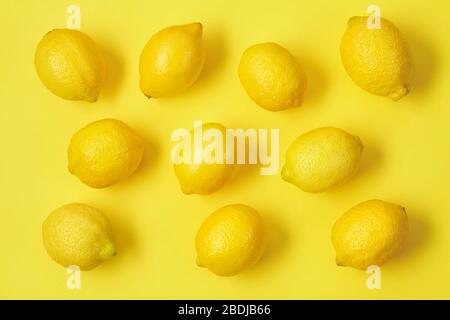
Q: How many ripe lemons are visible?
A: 10